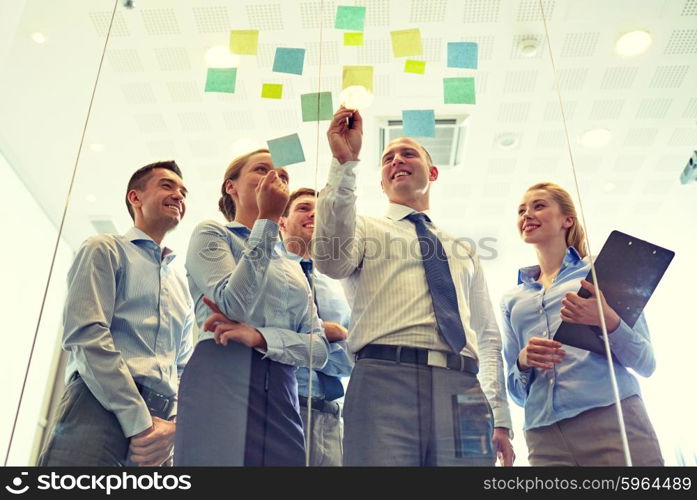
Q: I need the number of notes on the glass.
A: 14